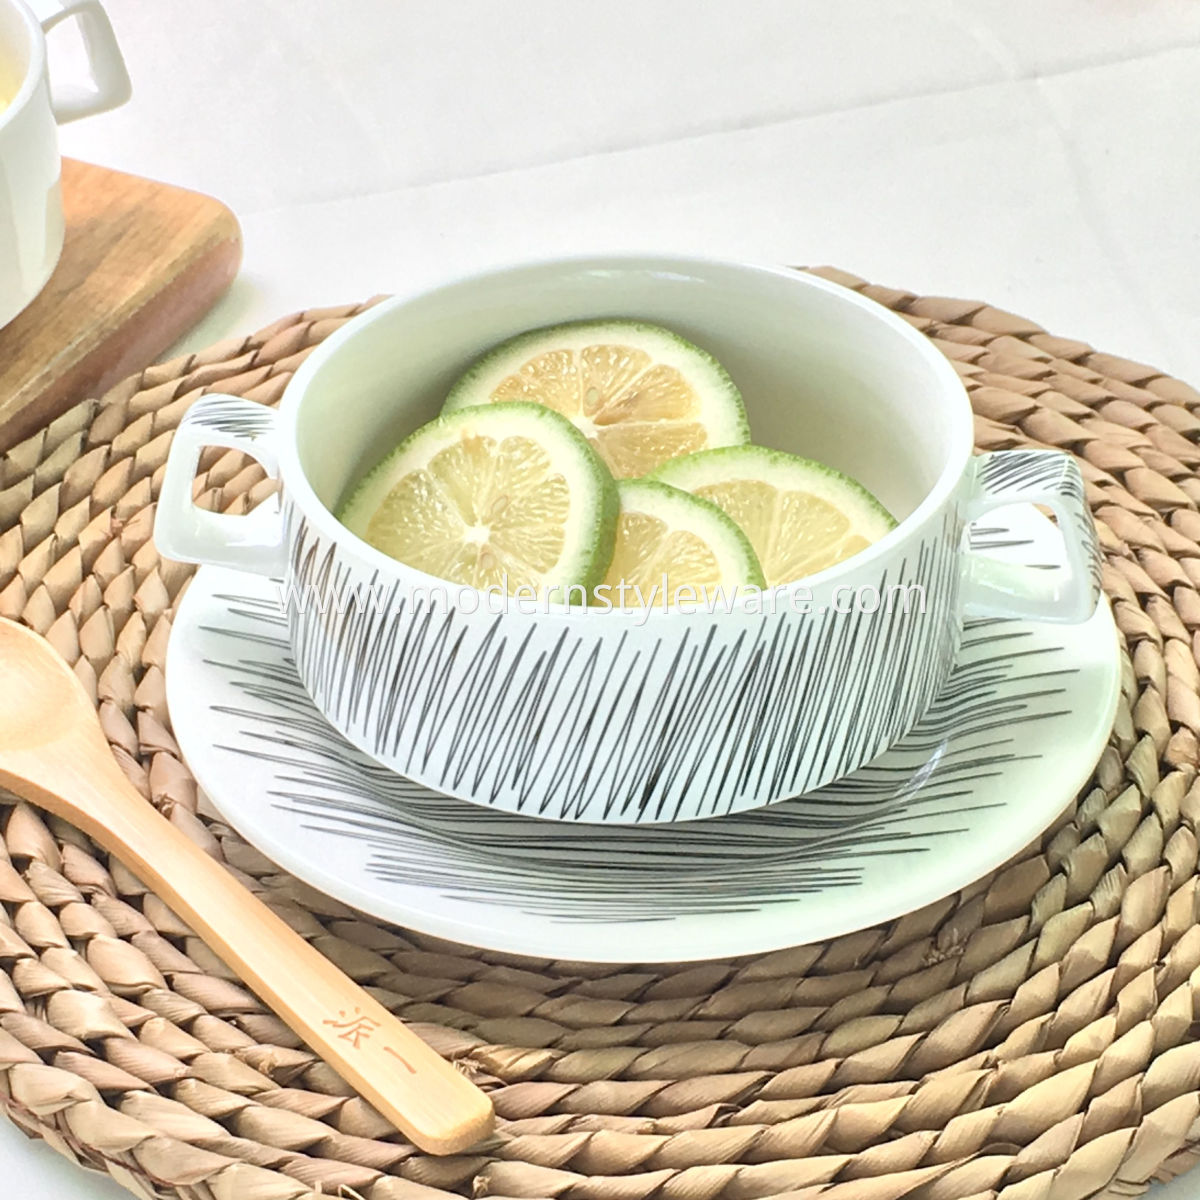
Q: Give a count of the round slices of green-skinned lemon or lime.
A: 4